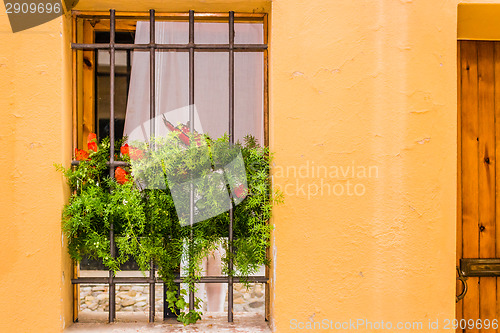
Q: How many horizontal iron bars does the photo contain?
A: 3